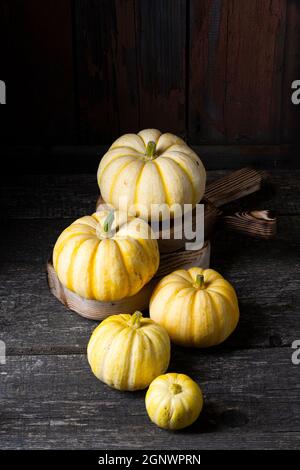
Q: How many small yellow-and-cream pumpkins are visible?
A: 5